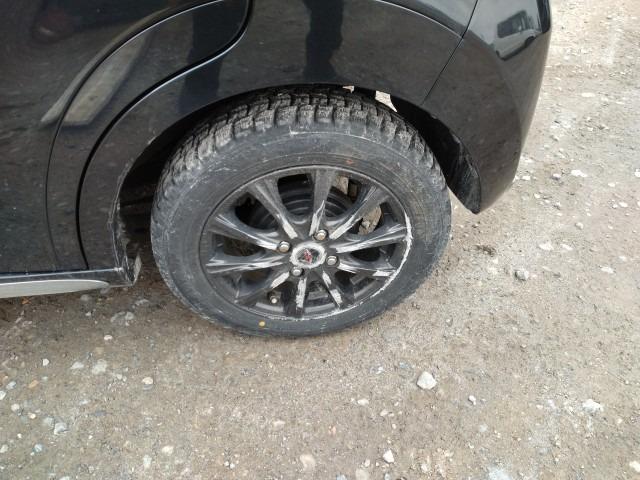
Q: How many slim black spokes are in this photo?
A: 10